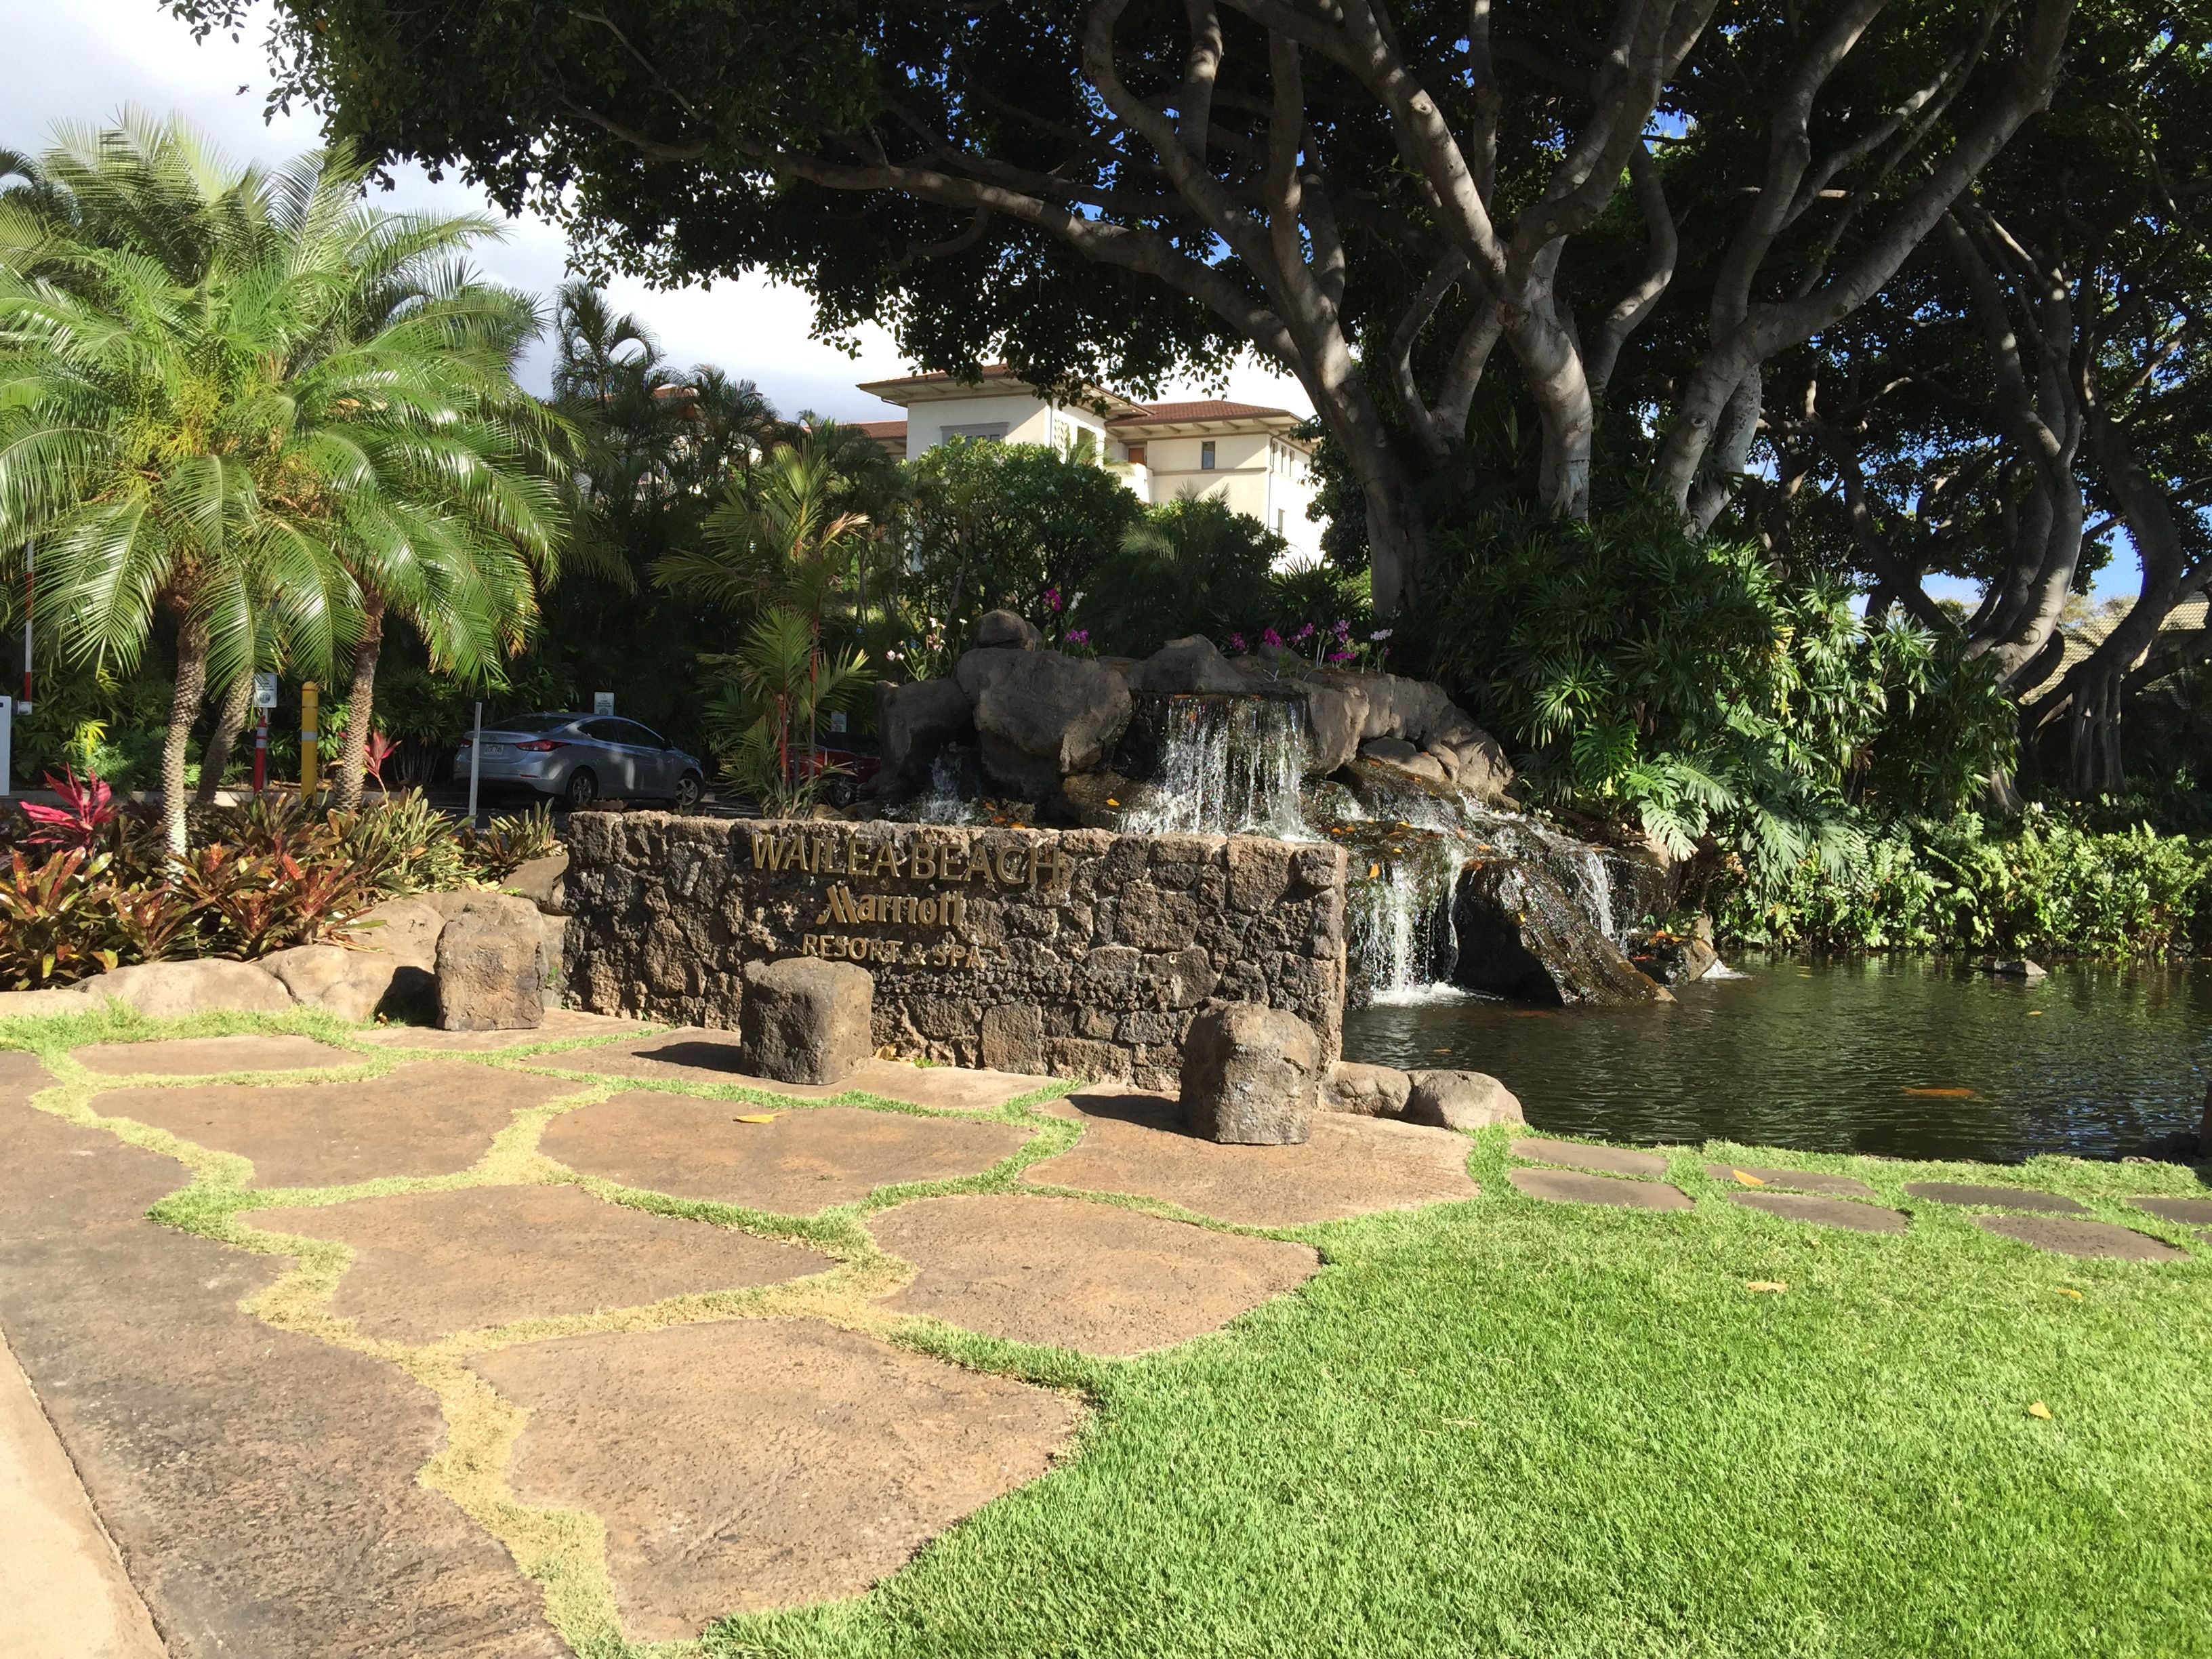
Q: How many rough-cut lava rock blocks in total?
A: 3